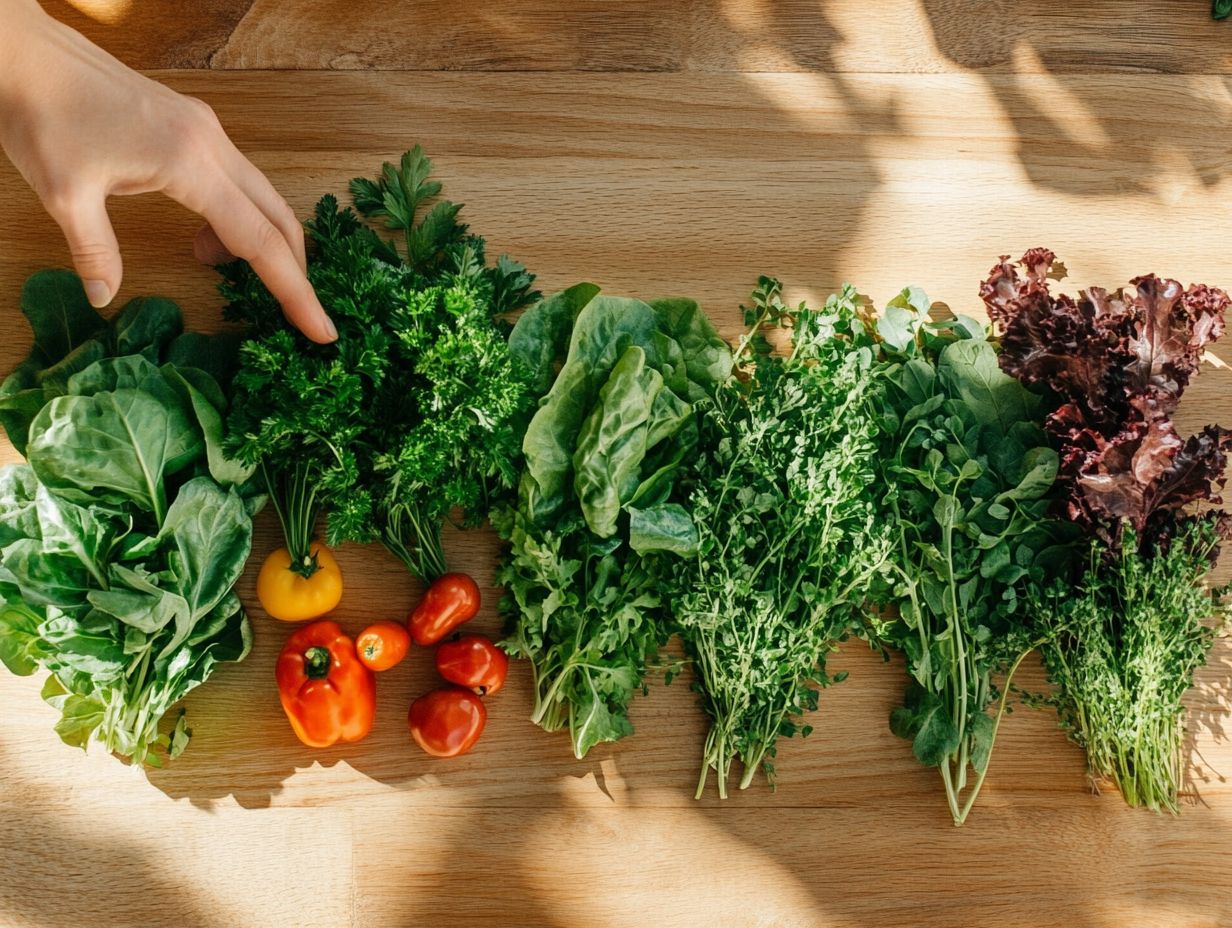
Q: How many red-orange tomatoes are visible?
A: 4